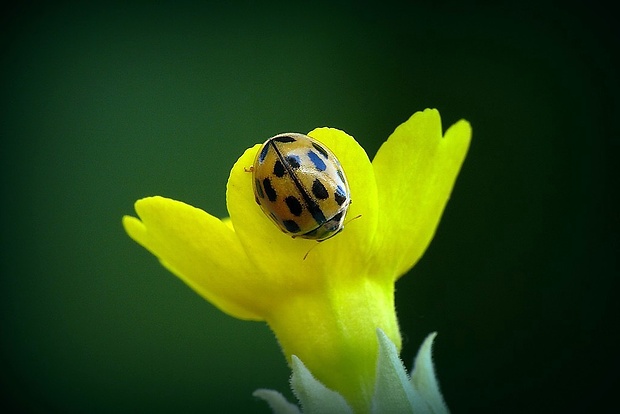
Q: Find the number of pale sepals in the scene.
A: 4